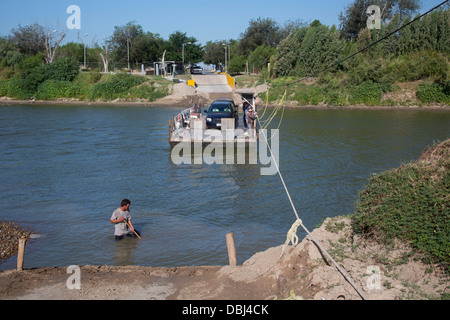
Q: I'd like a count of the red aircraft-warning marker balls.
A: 0